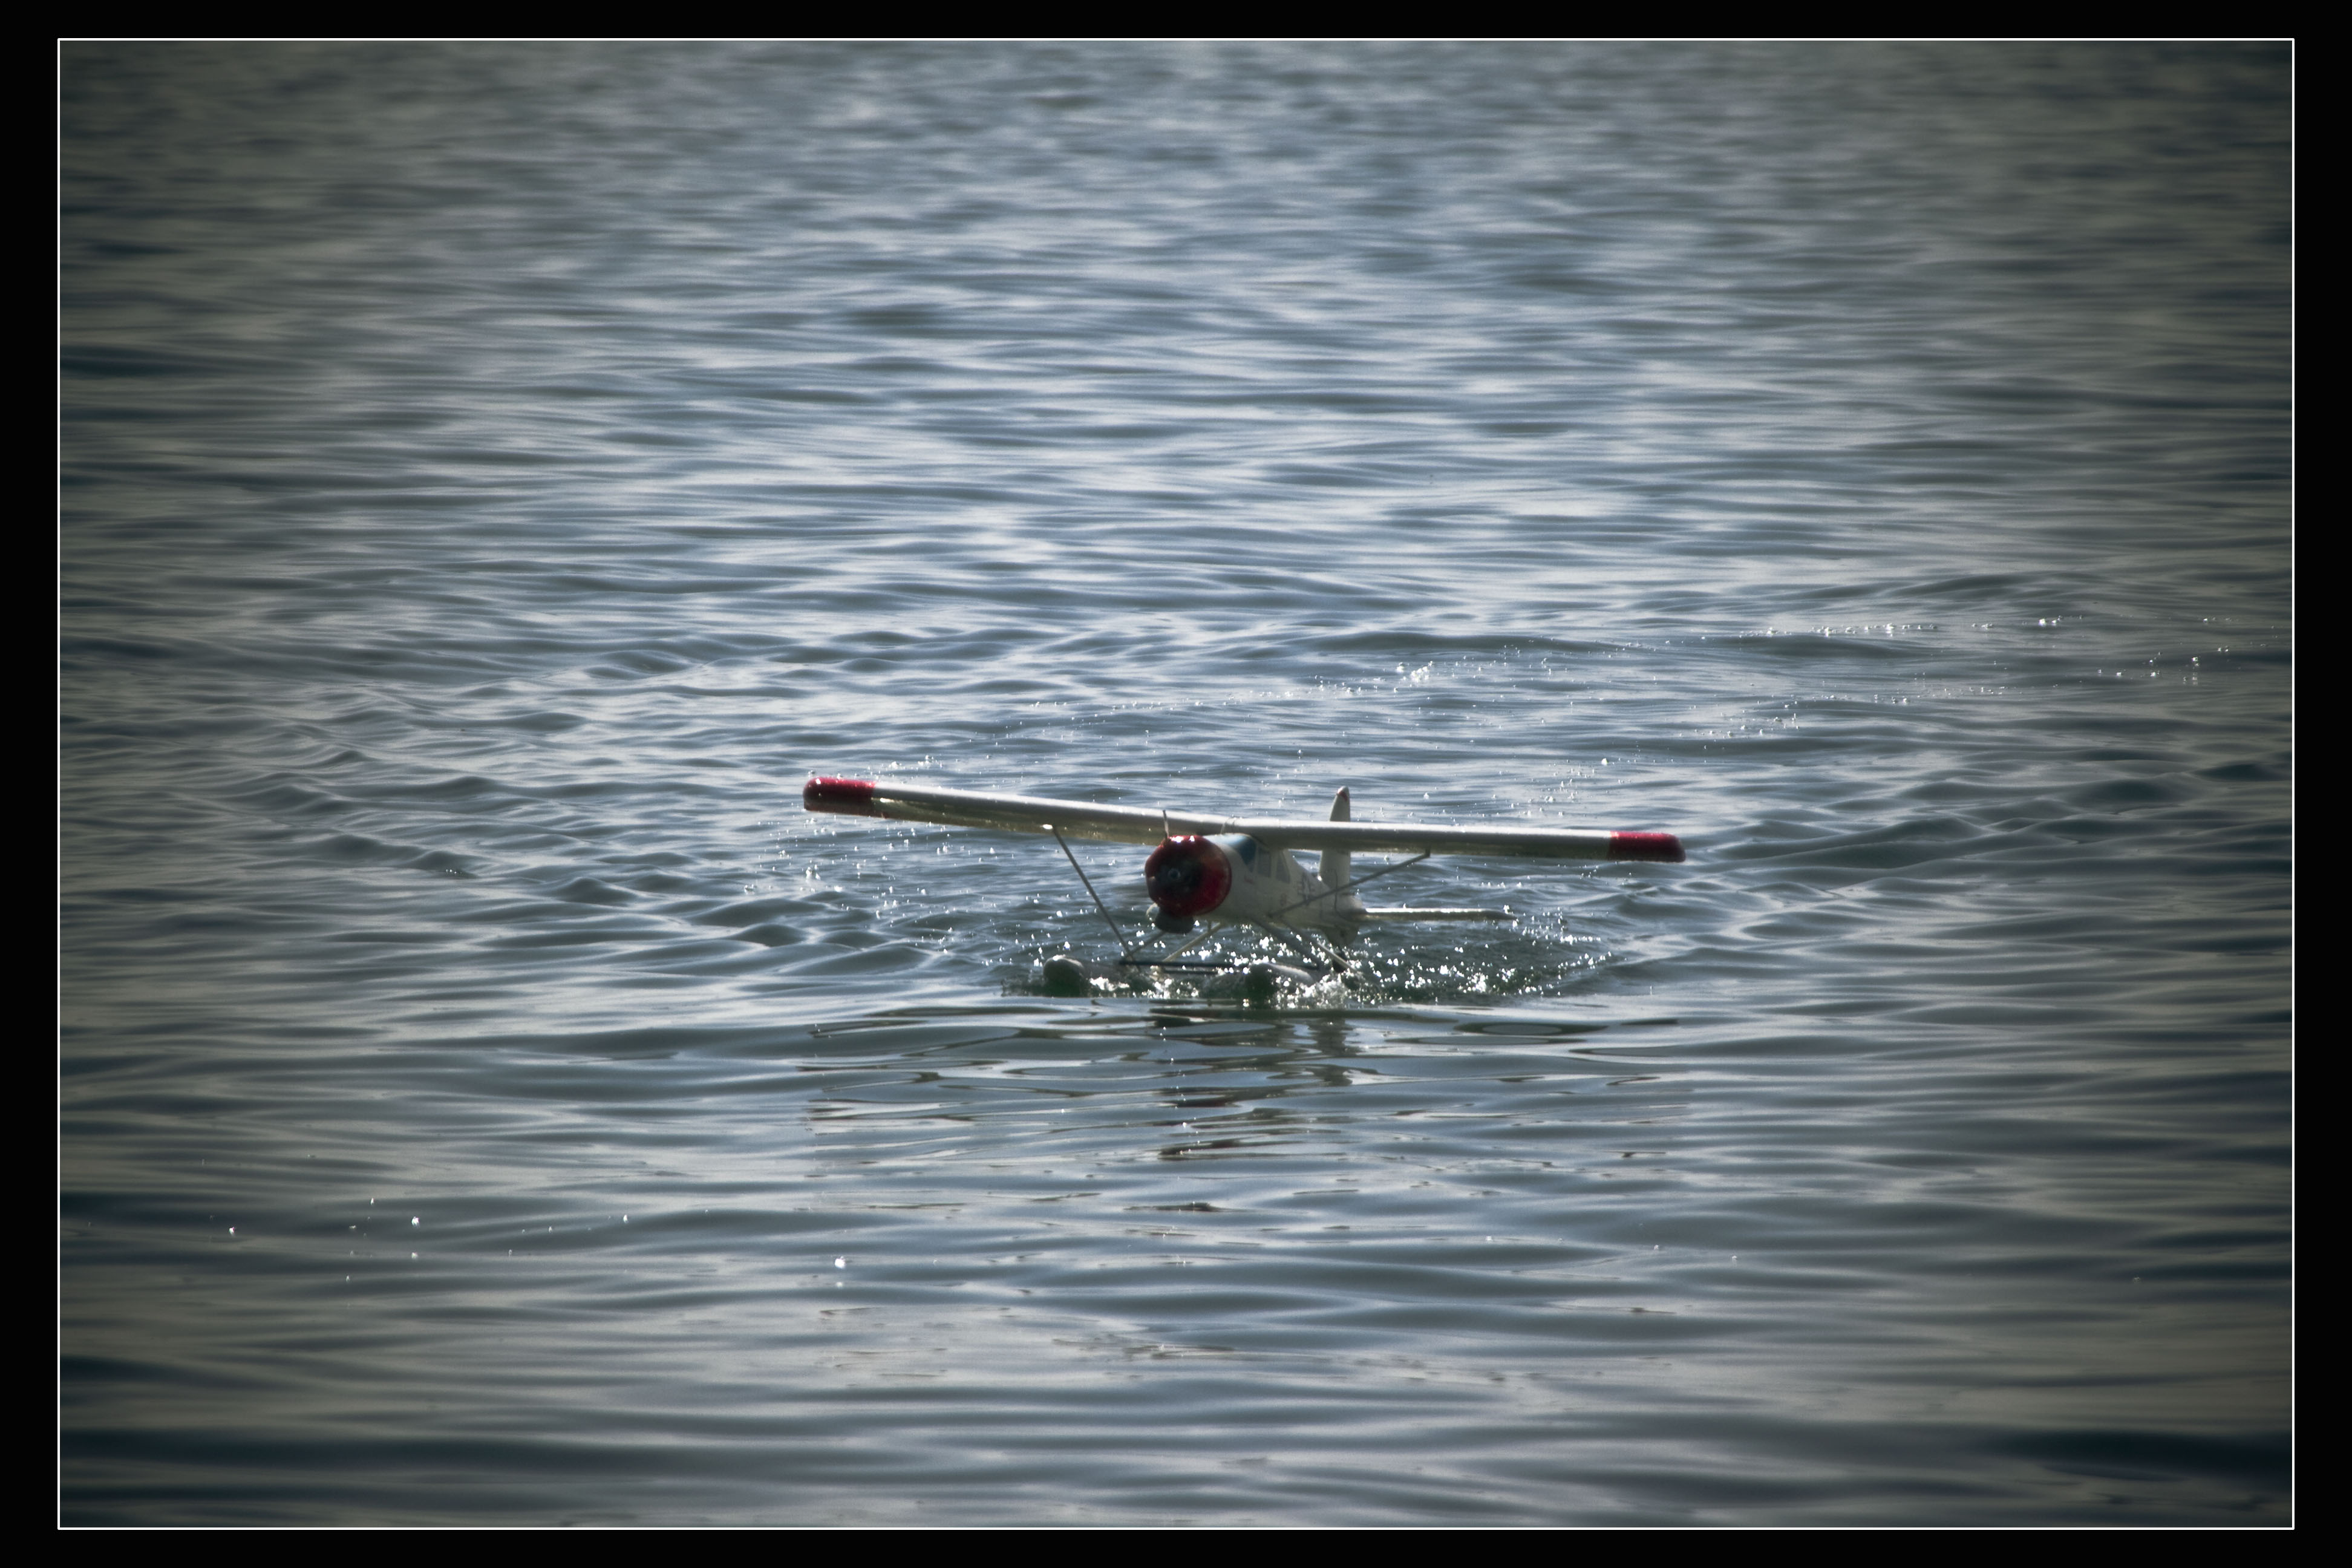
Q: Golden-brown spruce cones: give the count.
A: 0